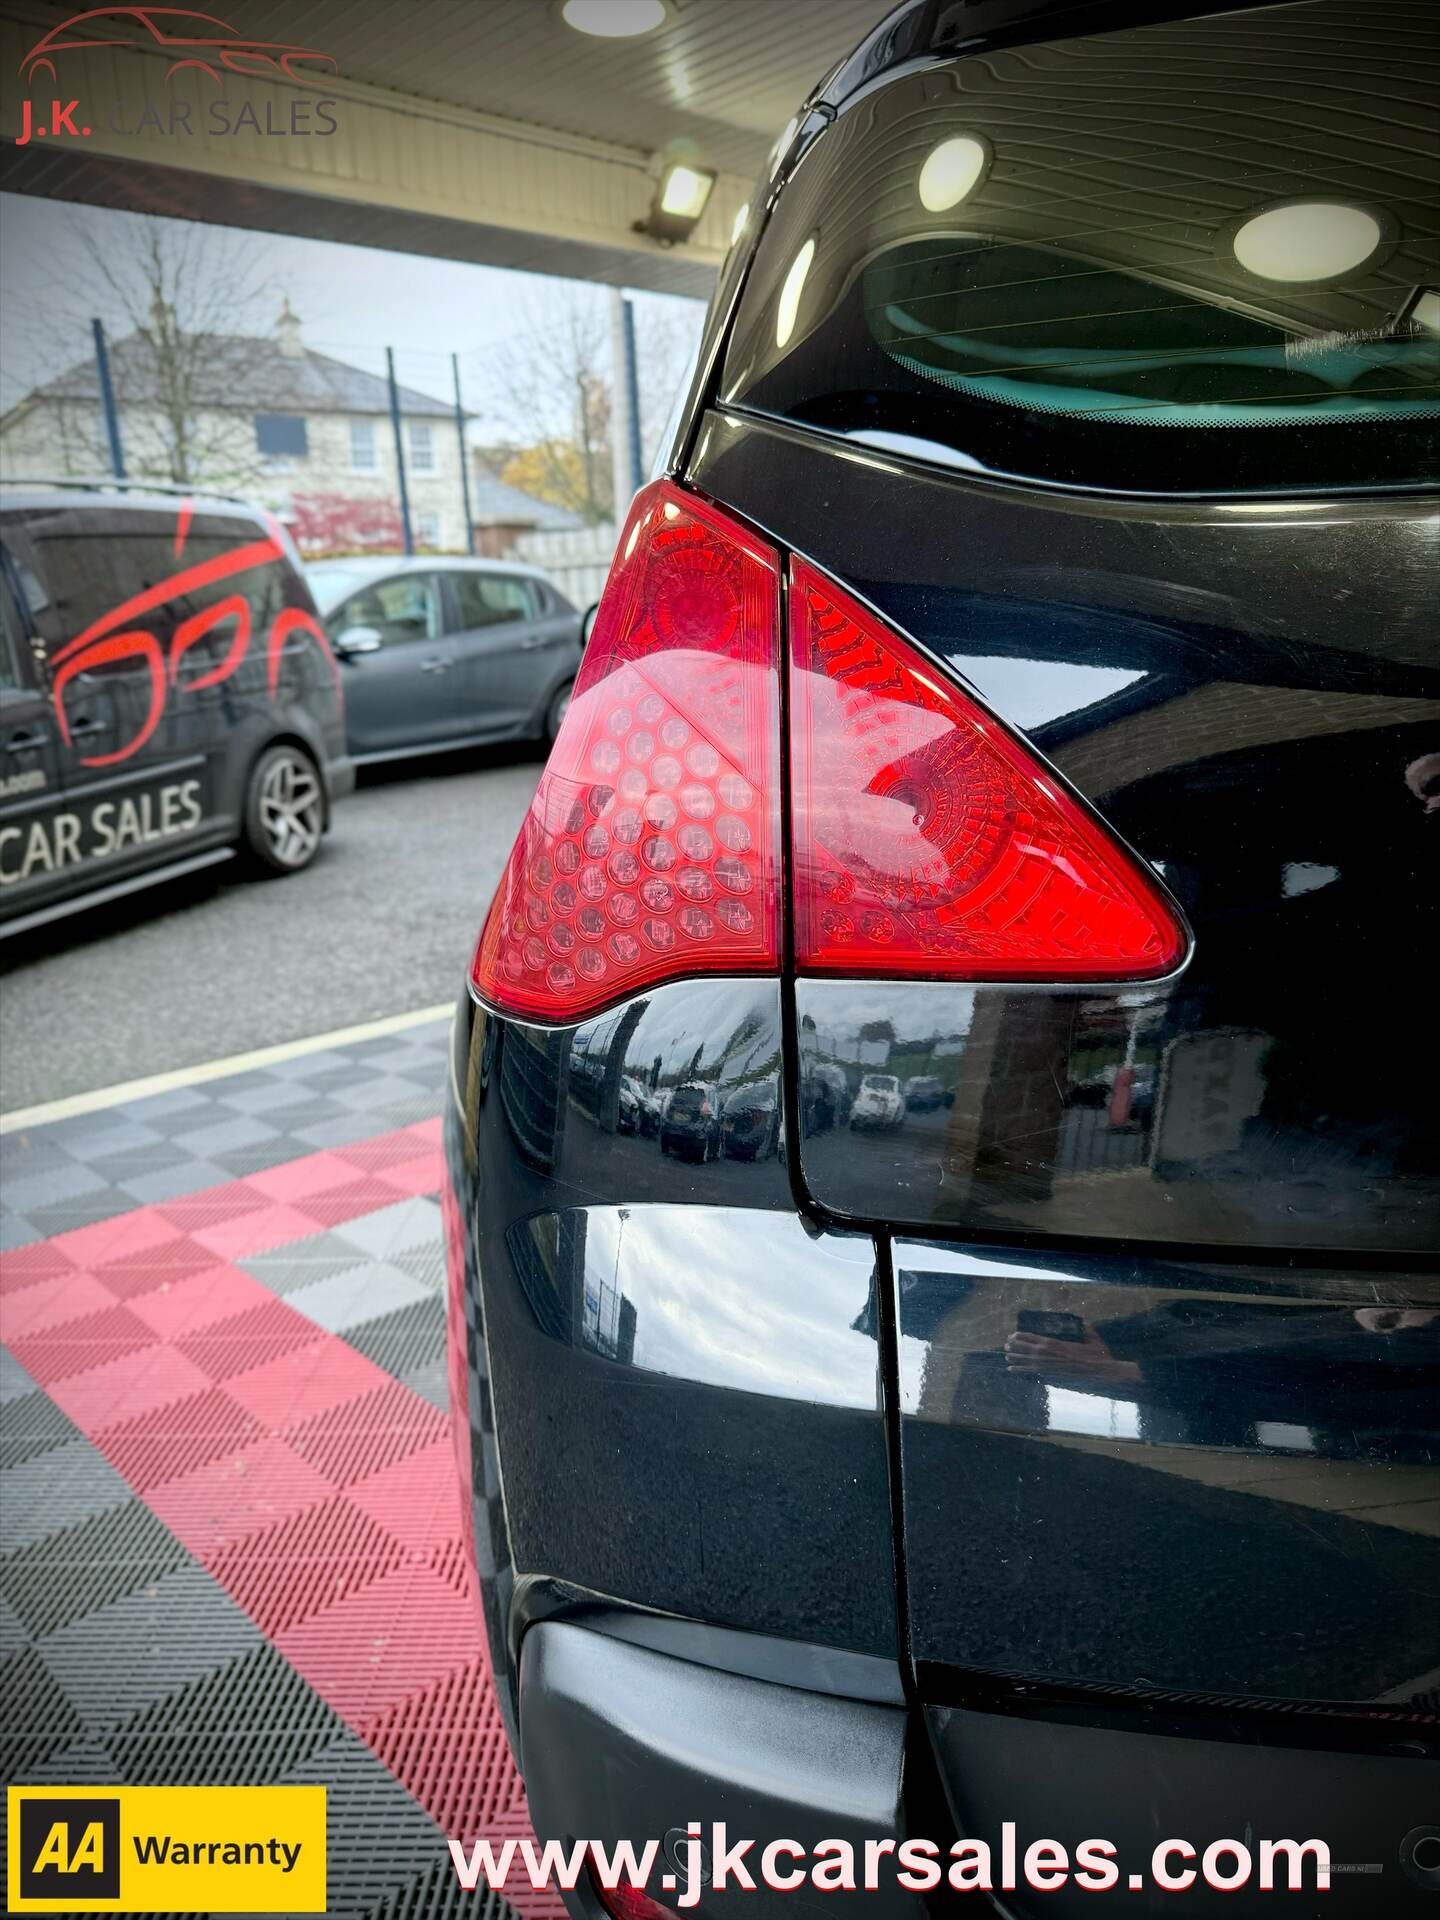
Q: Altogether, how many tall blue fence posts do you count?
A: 4